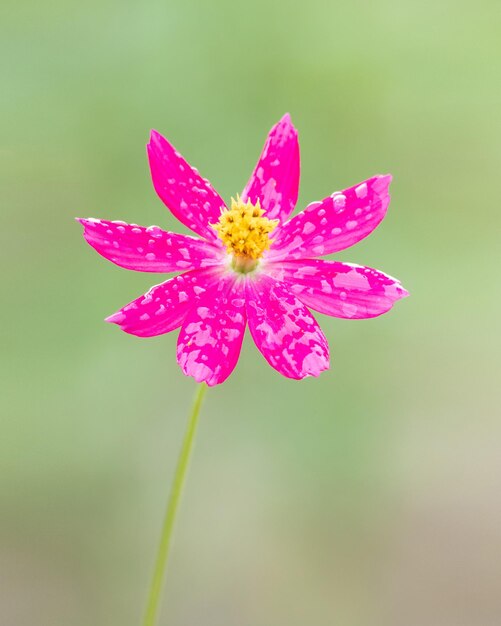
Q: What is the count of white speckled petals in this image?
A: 8